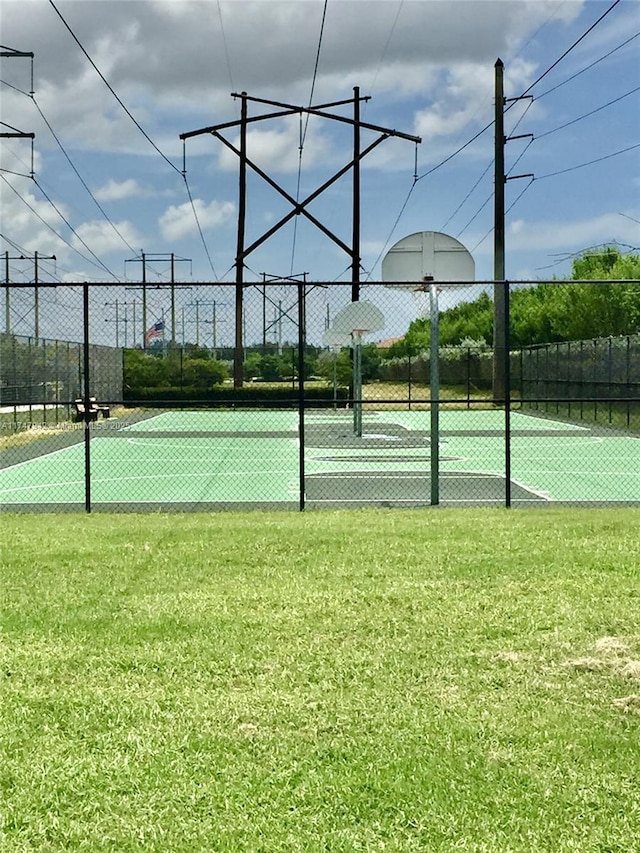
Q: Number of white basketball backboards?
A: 3